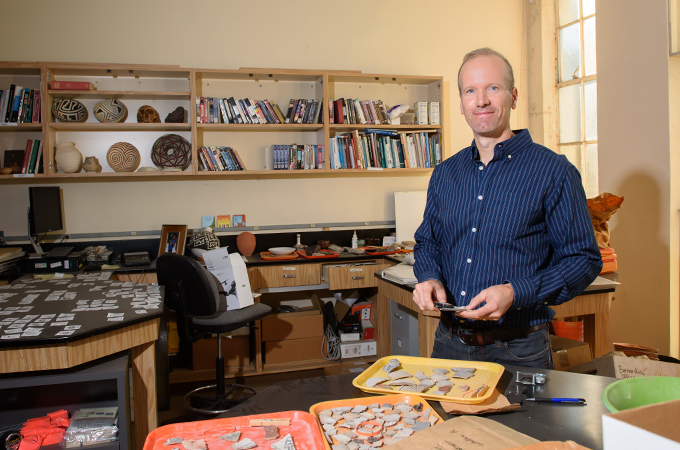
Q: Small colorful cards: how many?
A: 3